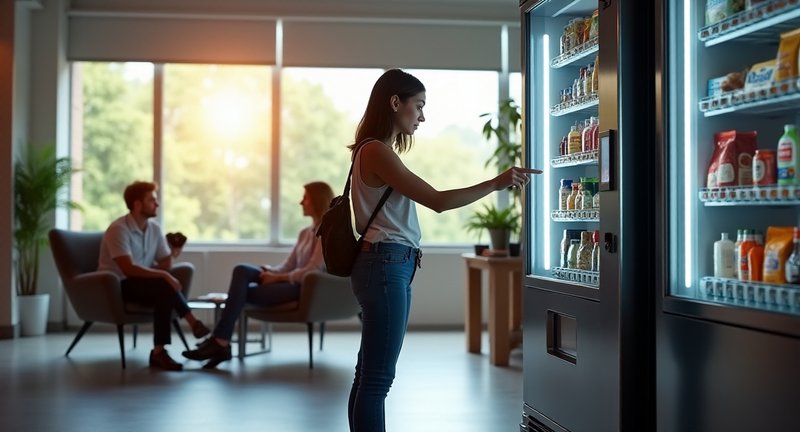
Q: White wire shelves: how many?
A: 9